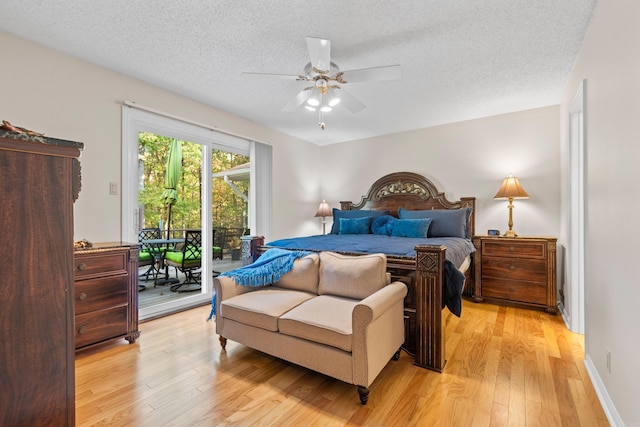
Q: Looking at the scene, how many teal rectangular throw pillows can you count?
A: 2